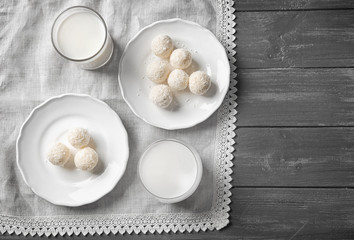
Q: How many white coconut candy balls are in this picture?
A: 9